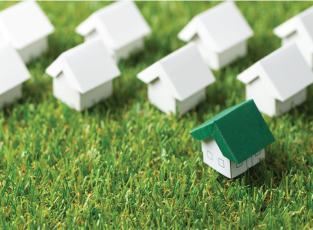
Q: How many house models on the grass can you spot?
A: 9